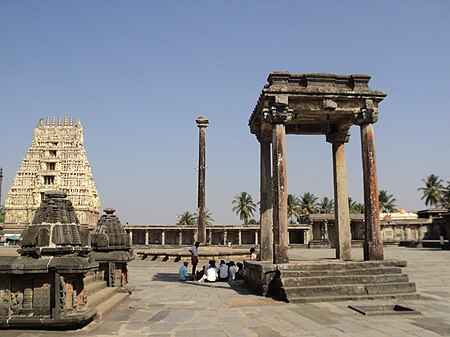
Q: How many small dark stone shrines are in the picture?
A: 2